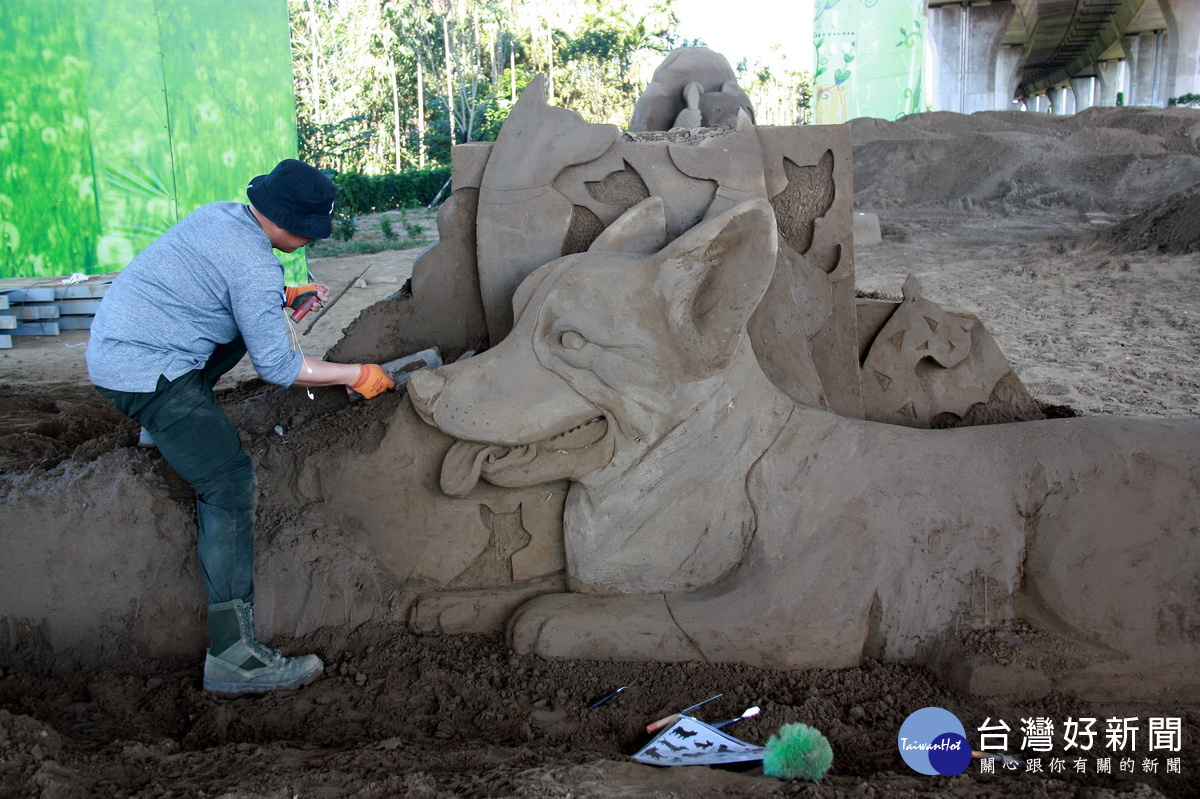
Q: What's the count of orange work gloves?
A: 2